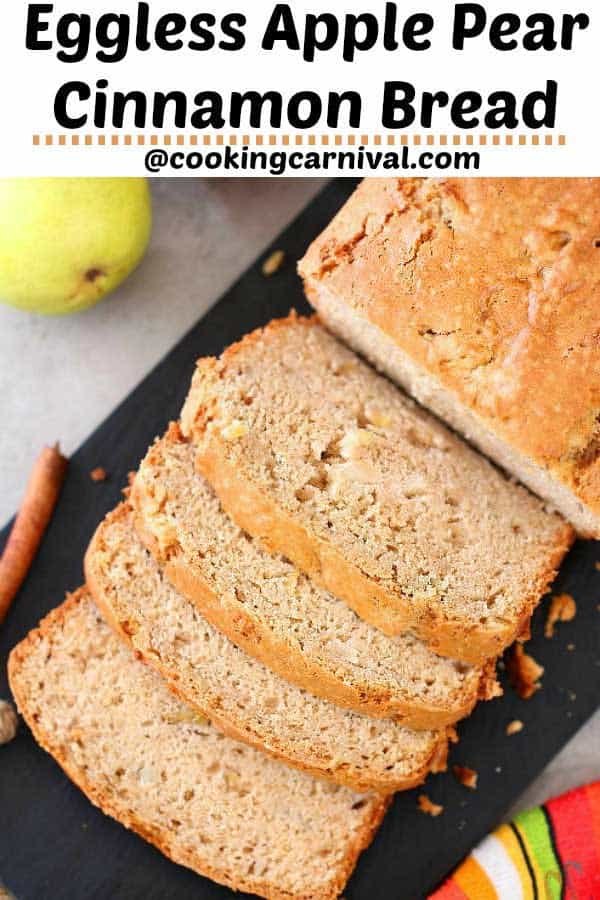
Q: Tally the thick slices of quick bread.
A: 4